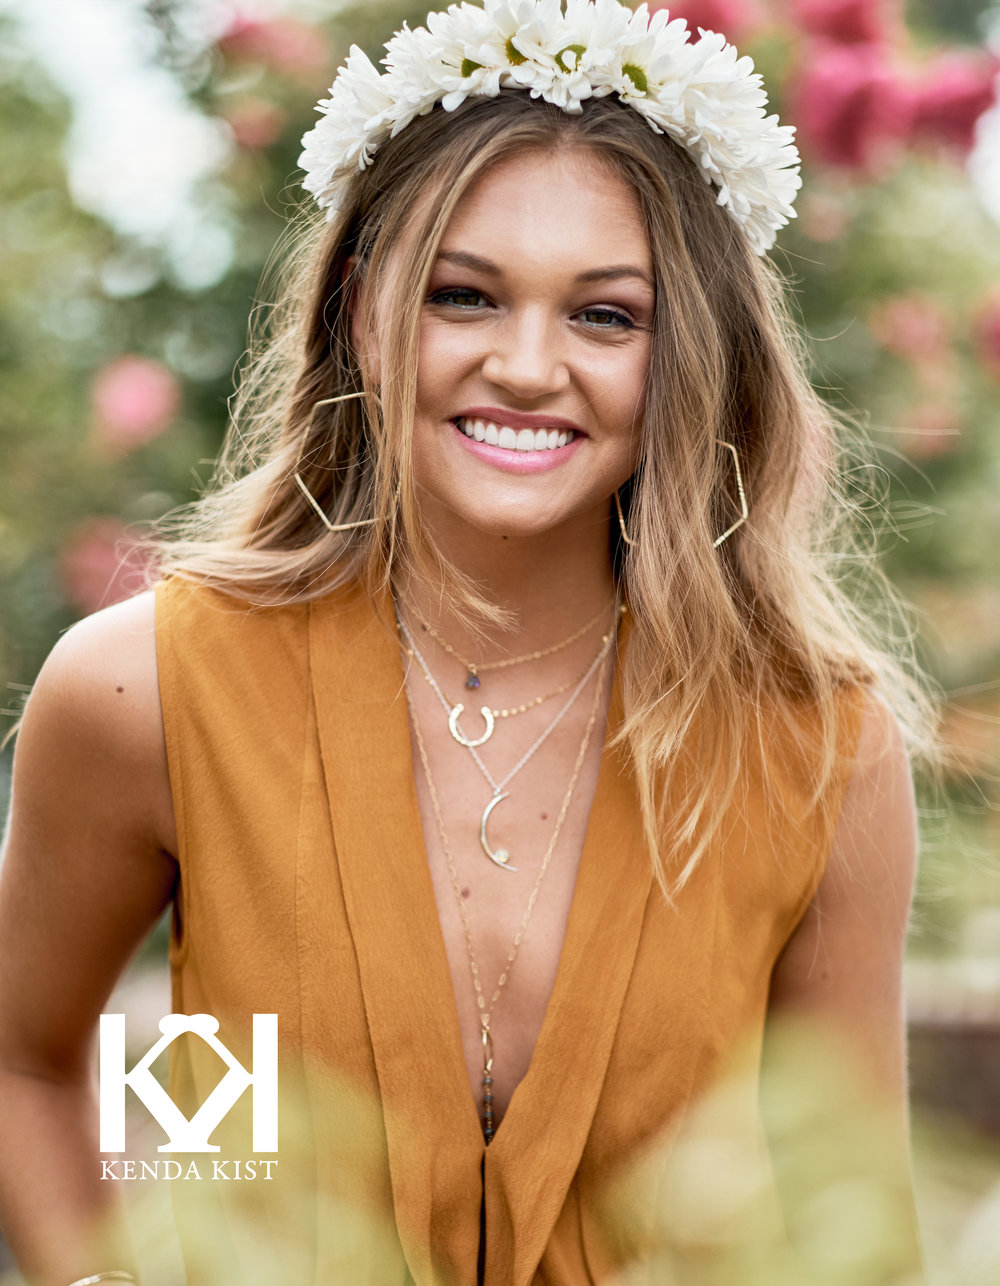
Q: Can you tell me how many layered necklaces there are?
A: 4